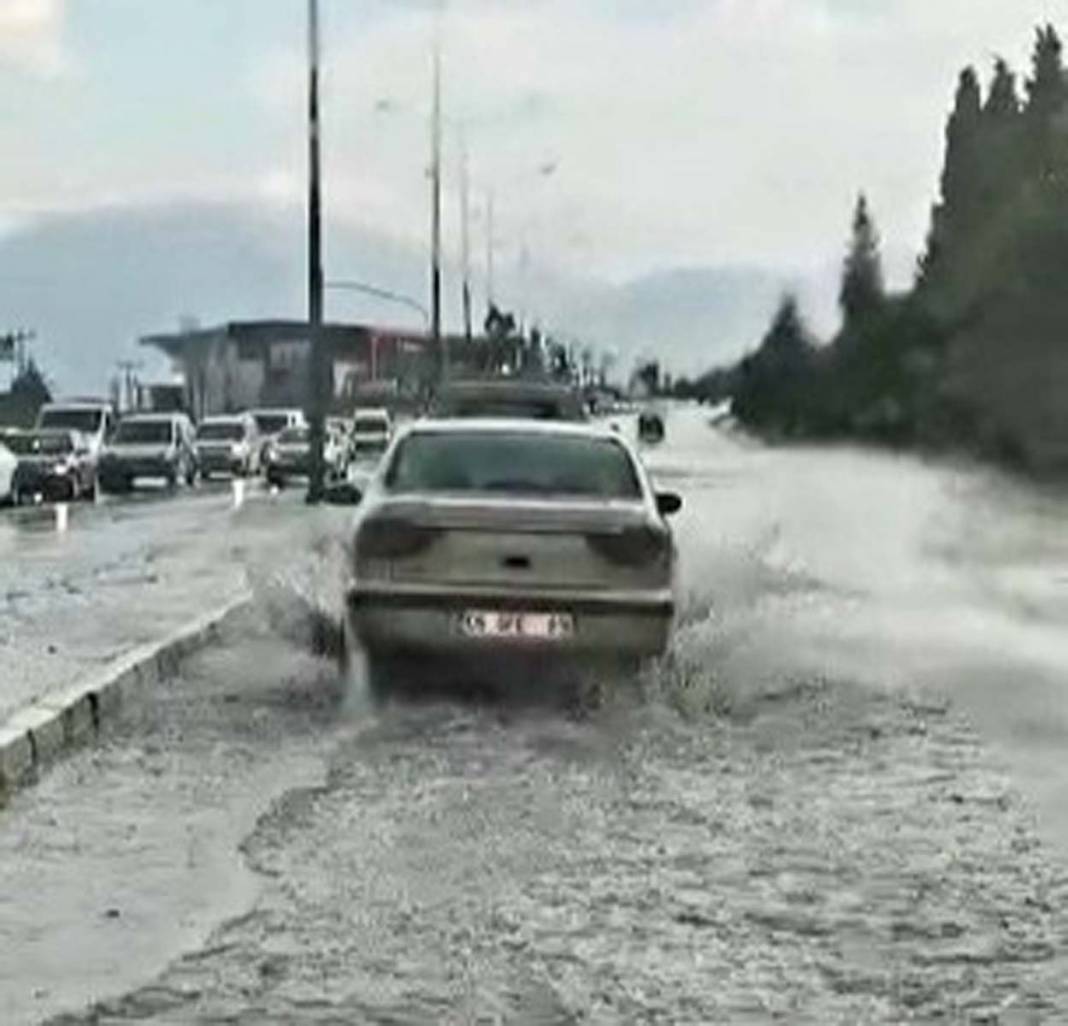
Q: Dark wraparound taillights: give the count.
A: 2